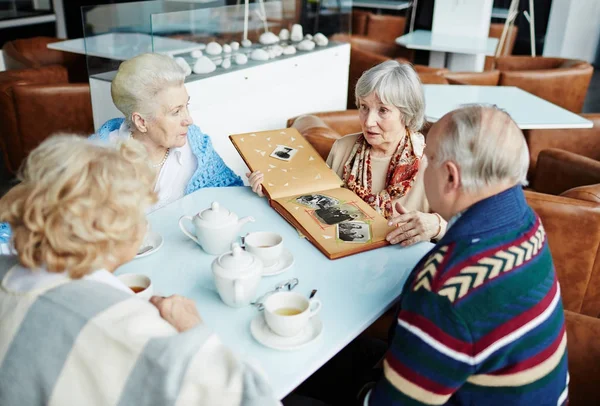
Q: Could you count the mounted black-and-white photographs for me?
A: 4